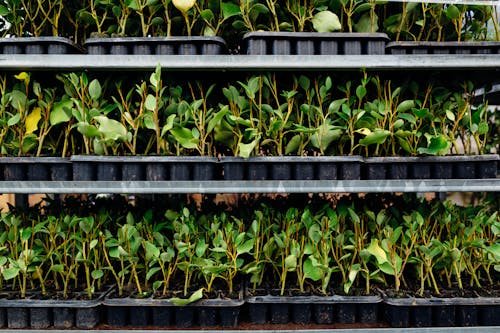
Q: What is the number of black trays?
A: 12